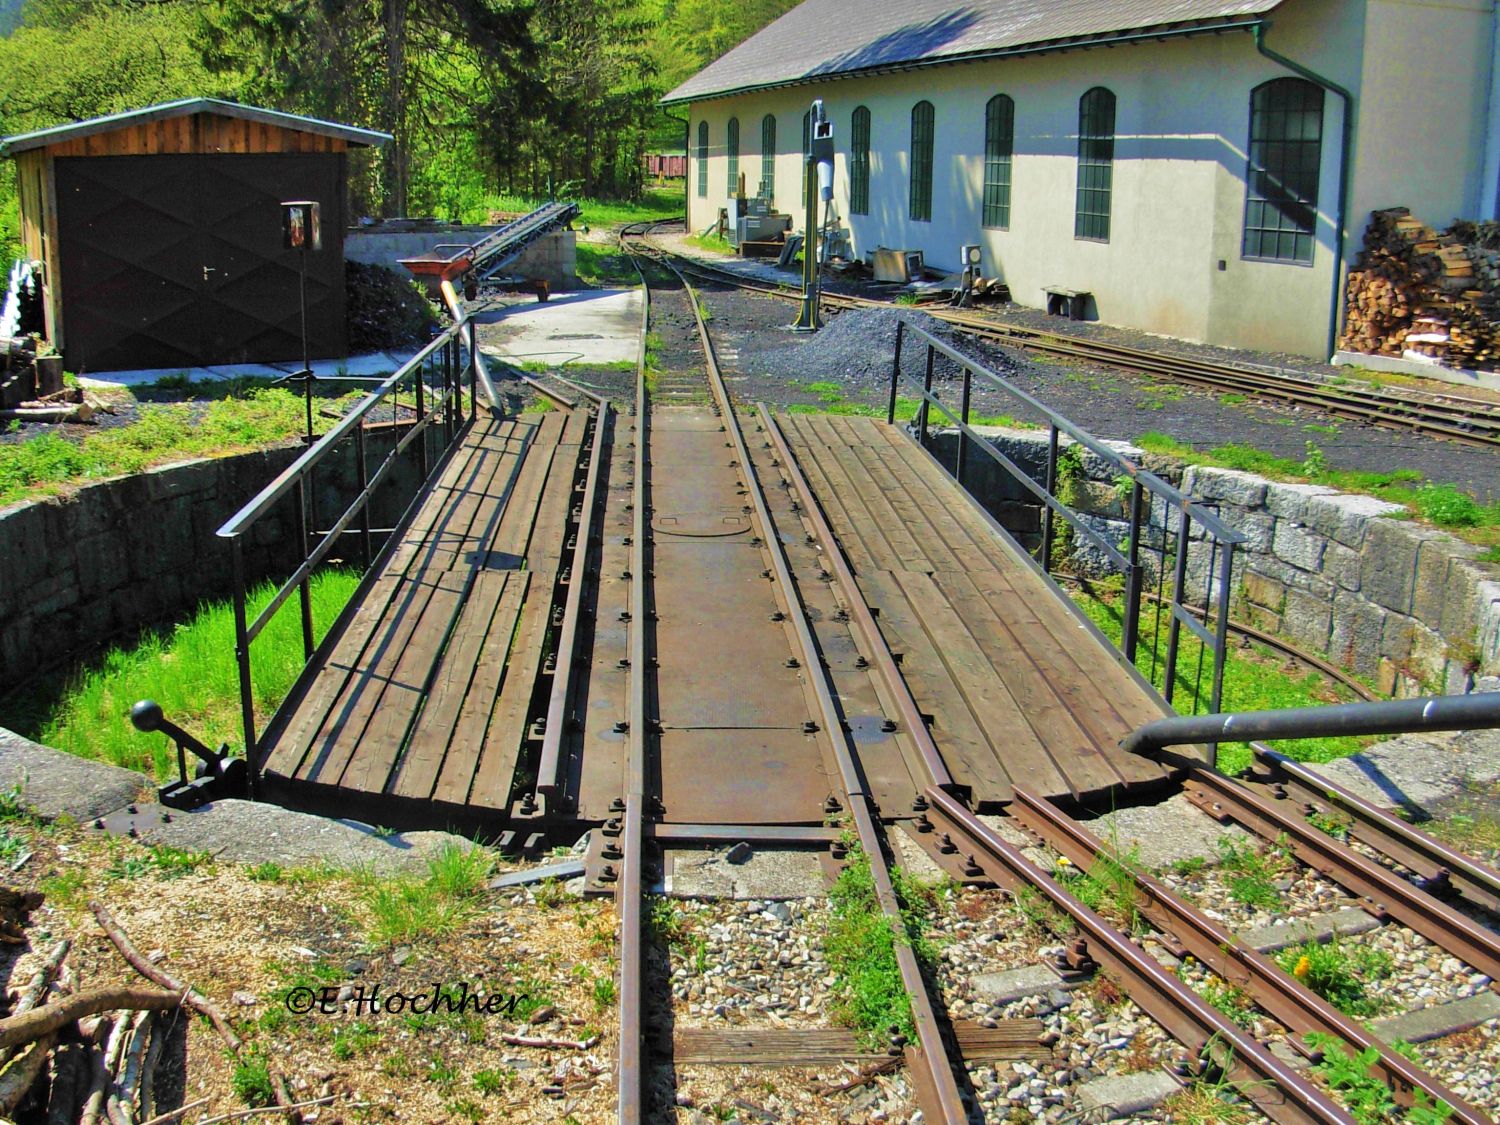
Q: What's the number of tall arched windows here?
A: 9